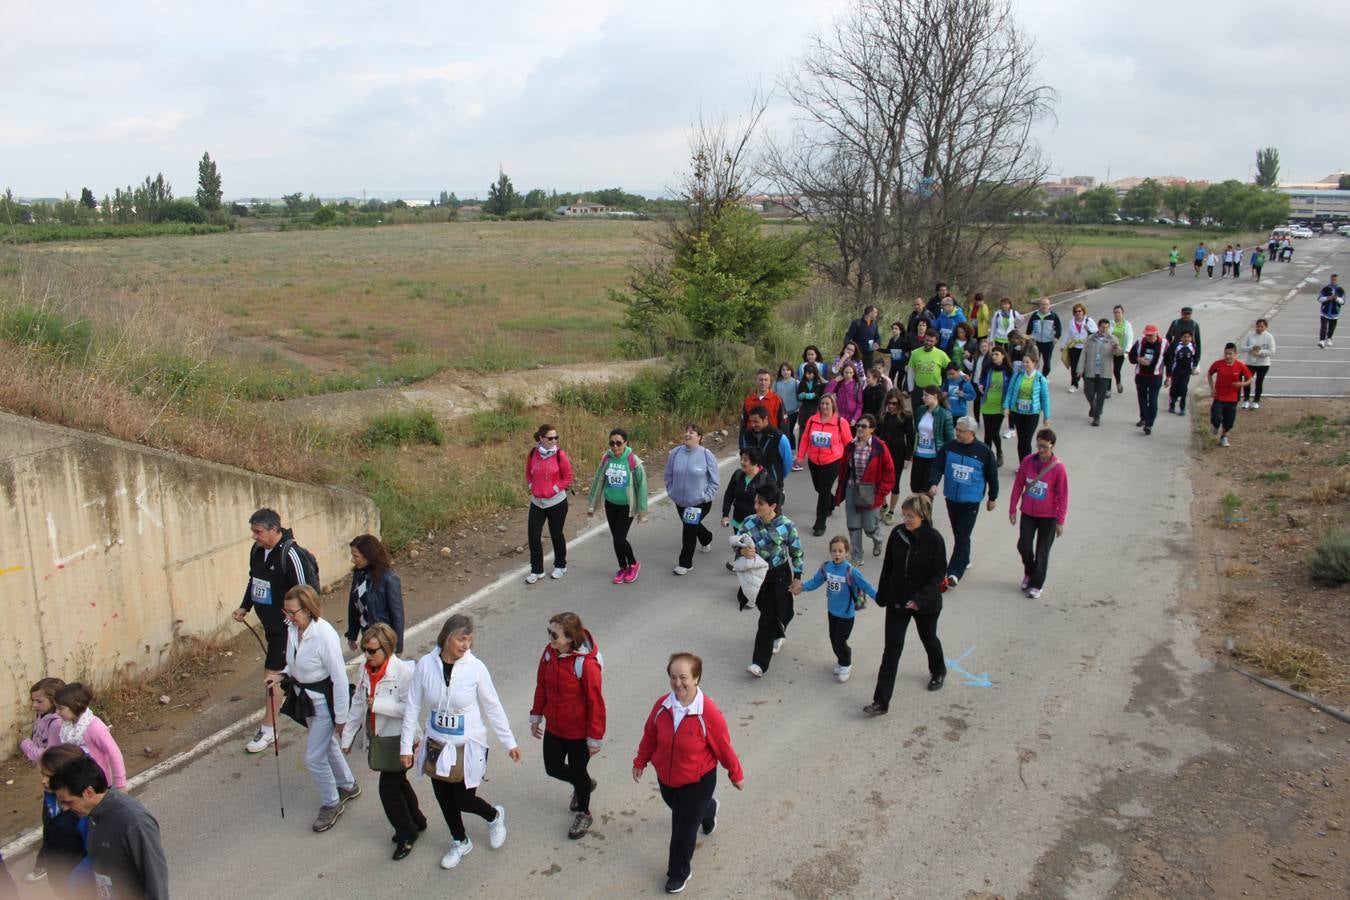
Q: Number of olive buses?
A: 0